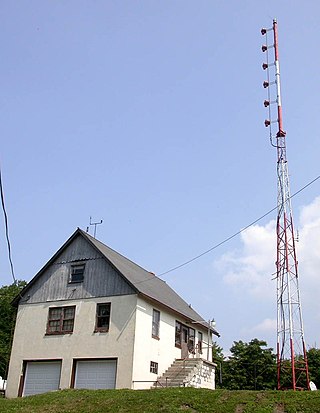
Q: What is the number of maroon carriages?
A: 0